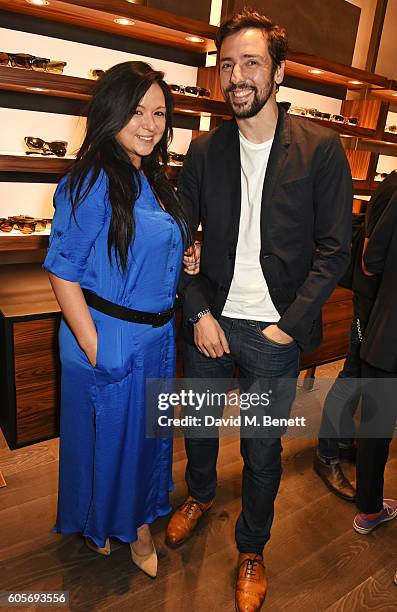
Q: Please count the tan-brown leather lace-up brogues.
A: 2